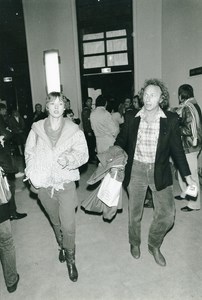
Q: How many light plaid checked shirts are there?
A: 1